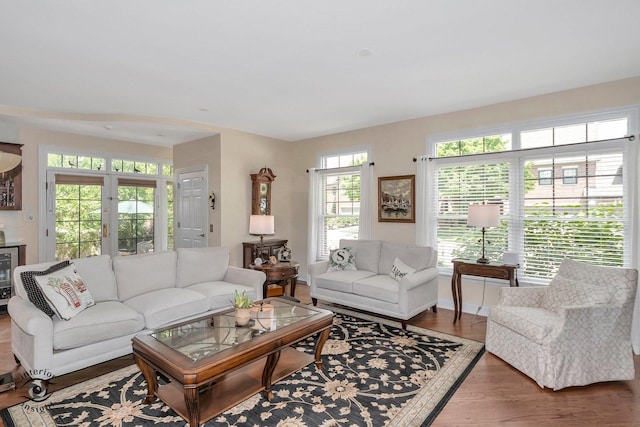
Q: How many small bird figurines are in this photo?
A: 2